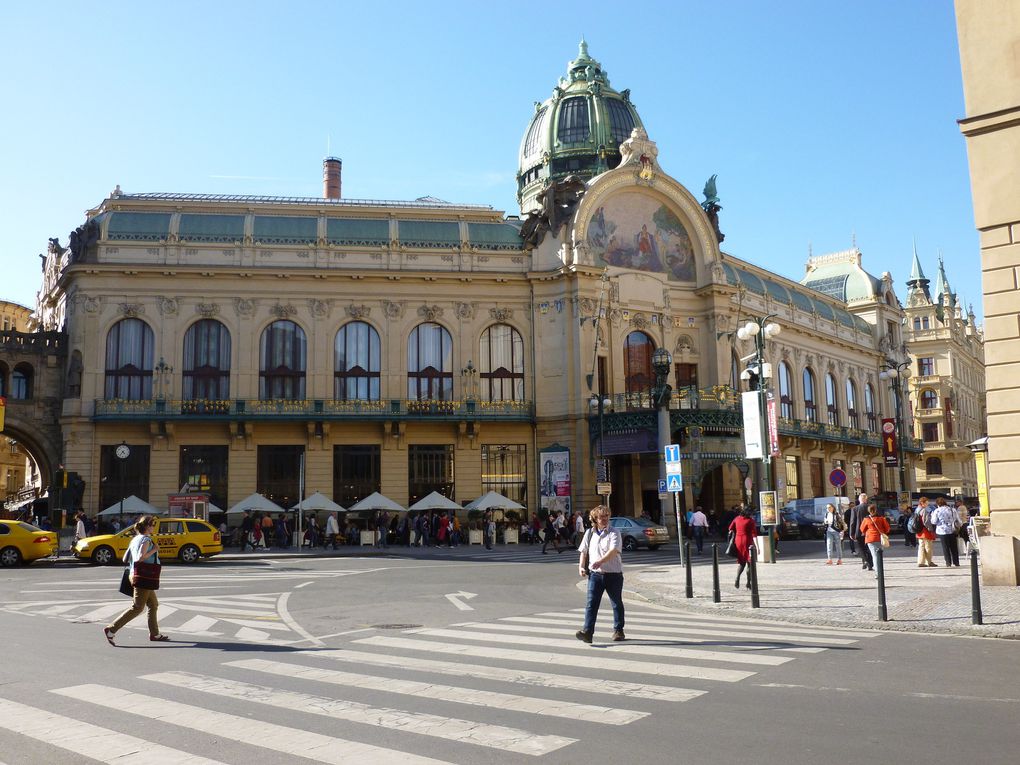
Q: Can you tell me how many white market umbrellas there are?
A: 7